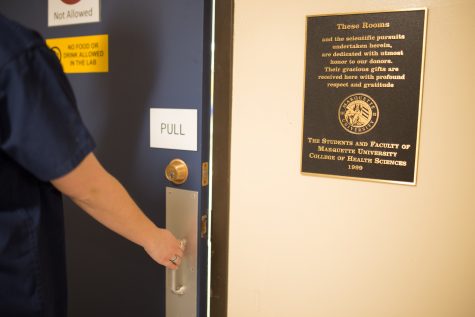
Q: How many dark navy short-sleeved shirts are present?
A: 1